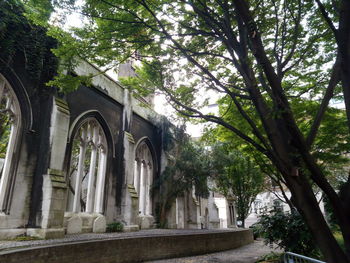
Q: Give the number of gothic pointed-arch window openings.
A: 3